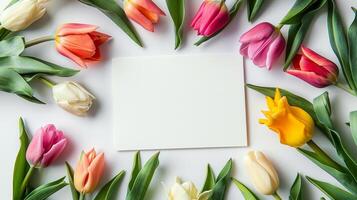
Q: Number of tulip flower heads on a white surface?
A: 12